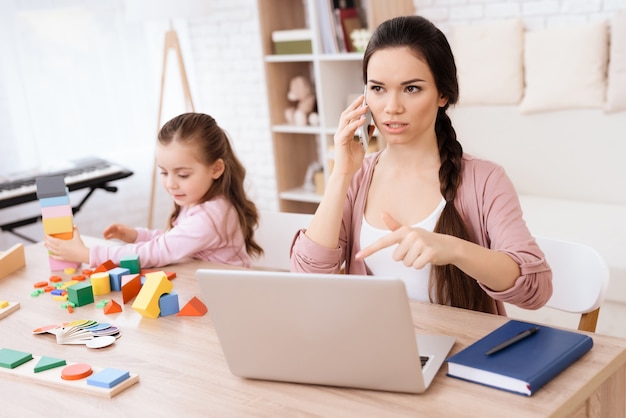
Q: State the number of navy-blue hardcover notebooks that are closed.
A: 1